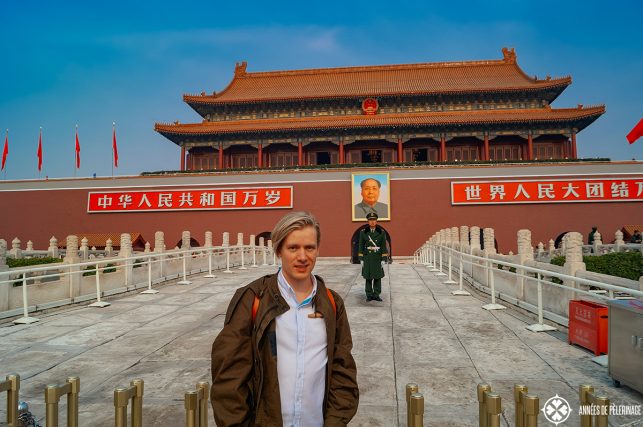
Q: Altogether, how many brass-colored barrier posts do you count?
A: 15